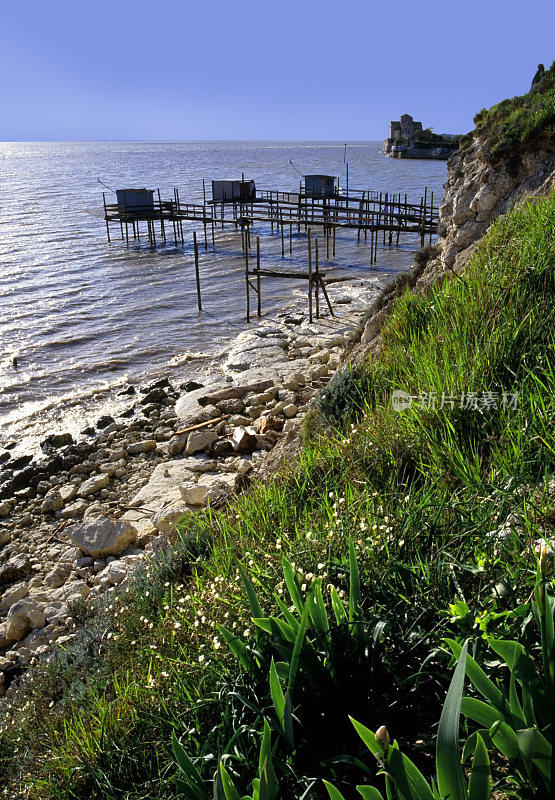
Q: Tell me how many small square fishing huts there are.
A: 3